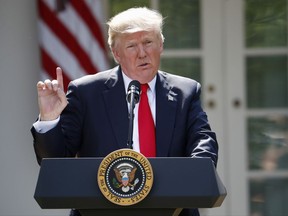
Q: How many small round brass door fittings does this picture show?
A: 3